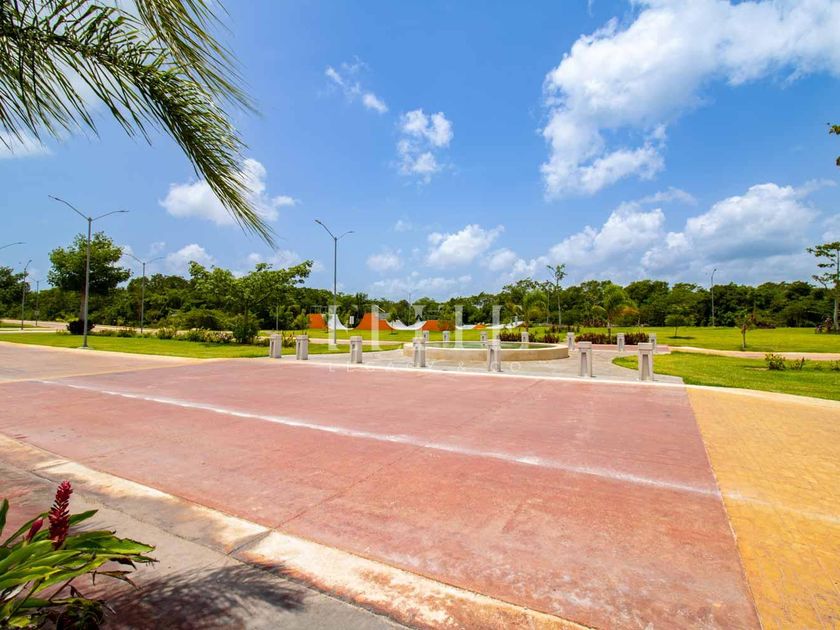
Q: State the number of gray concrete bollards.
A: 14